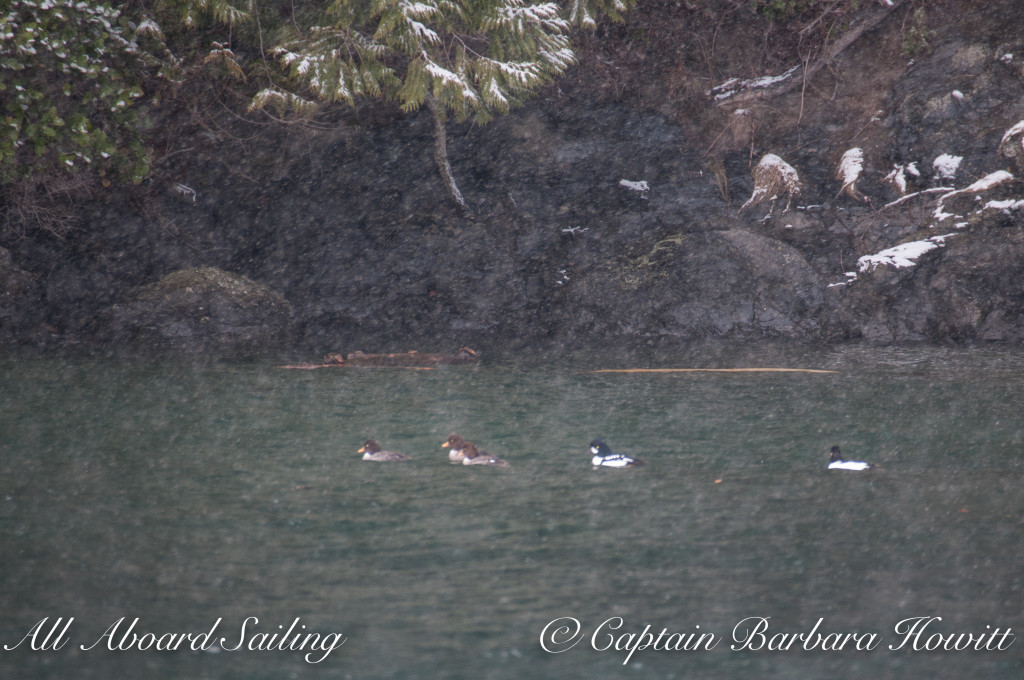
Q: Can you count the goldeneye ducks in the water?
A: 5